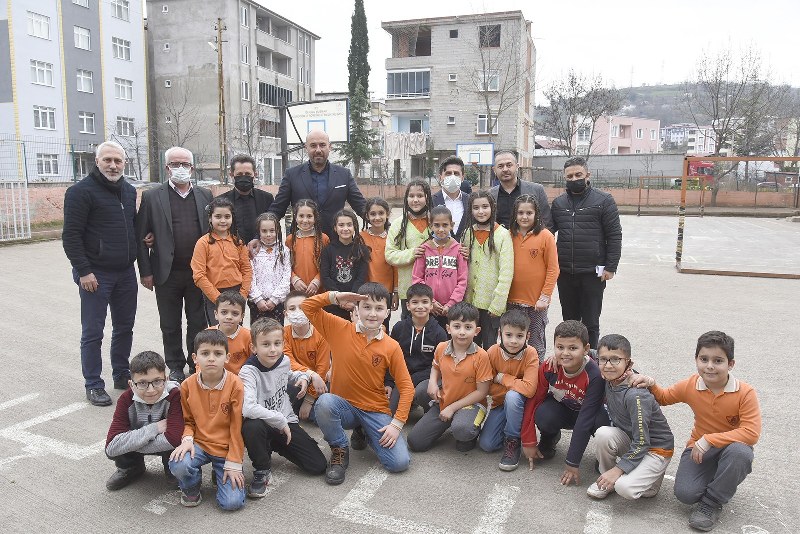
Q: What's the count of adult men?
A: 7